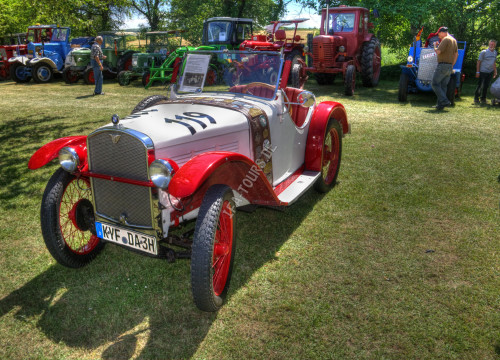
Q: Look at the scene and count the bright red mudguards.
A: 3